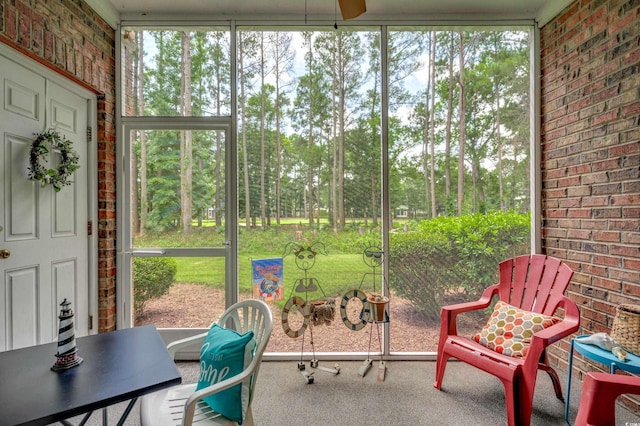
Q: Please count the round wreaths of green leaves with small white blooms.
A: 1